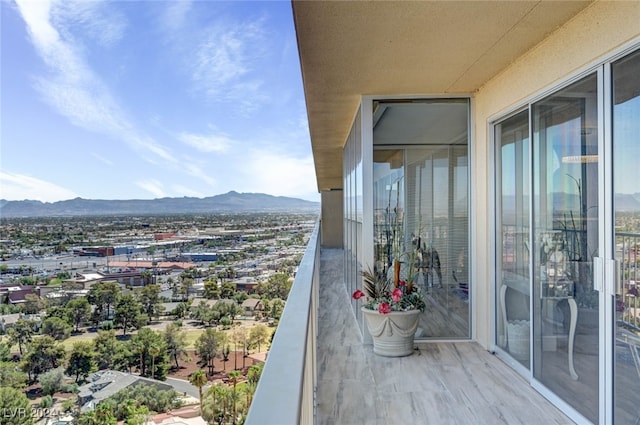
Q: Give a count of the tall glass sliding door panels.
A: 3